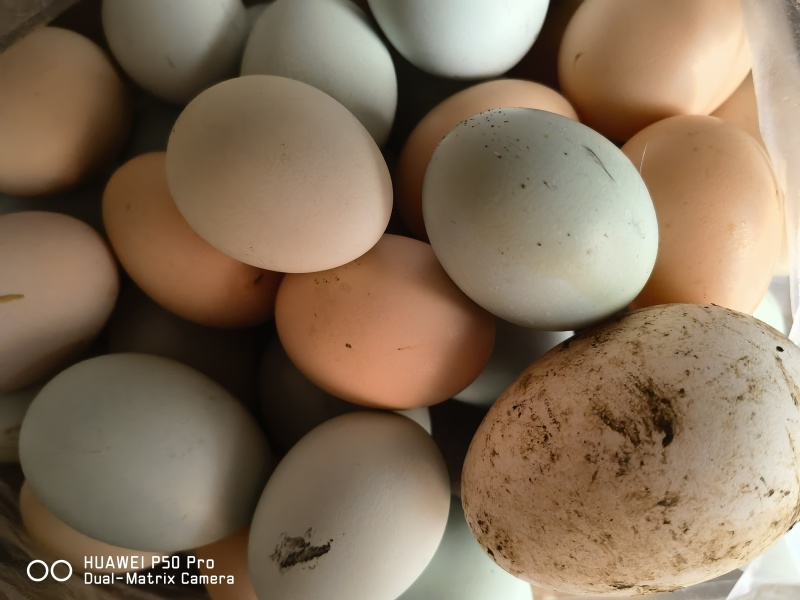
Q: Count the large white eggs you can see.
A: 1